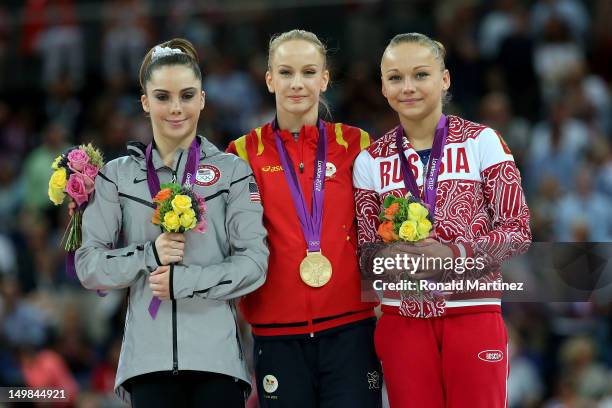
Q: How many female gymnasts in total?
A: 3